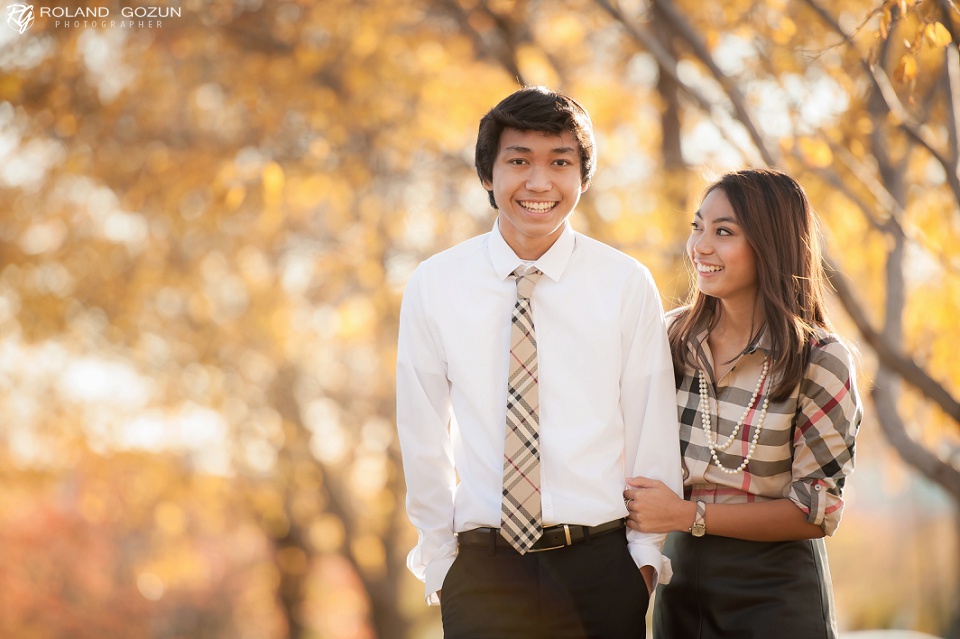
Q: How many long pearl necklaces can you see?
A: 2